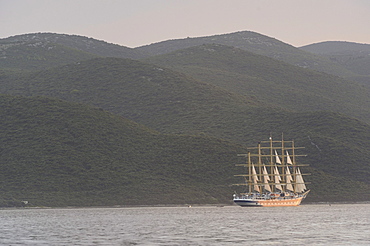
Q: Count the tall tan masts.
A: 5